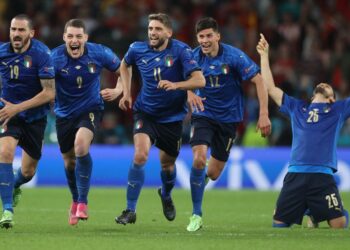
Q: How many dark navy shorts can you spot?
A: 5